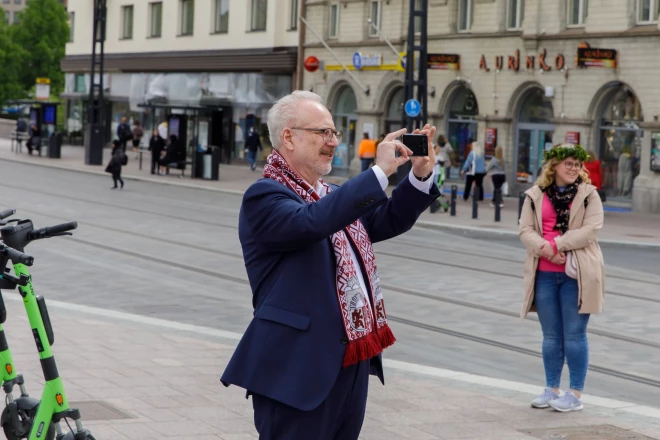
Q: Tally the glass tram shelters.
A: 2